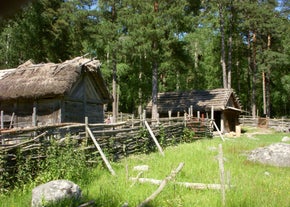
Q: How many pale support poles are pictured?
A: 3